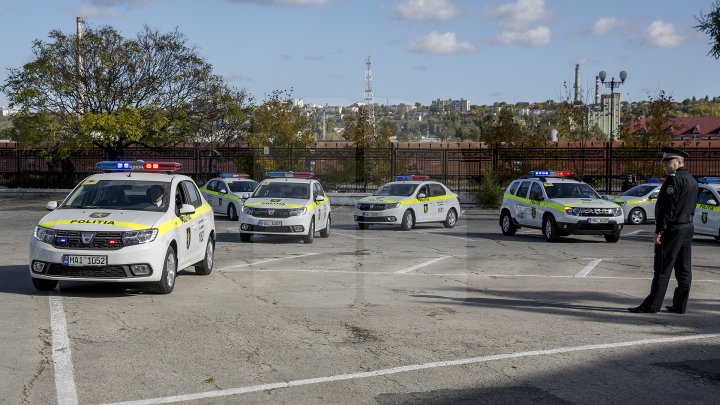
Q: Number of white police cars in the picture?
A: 7